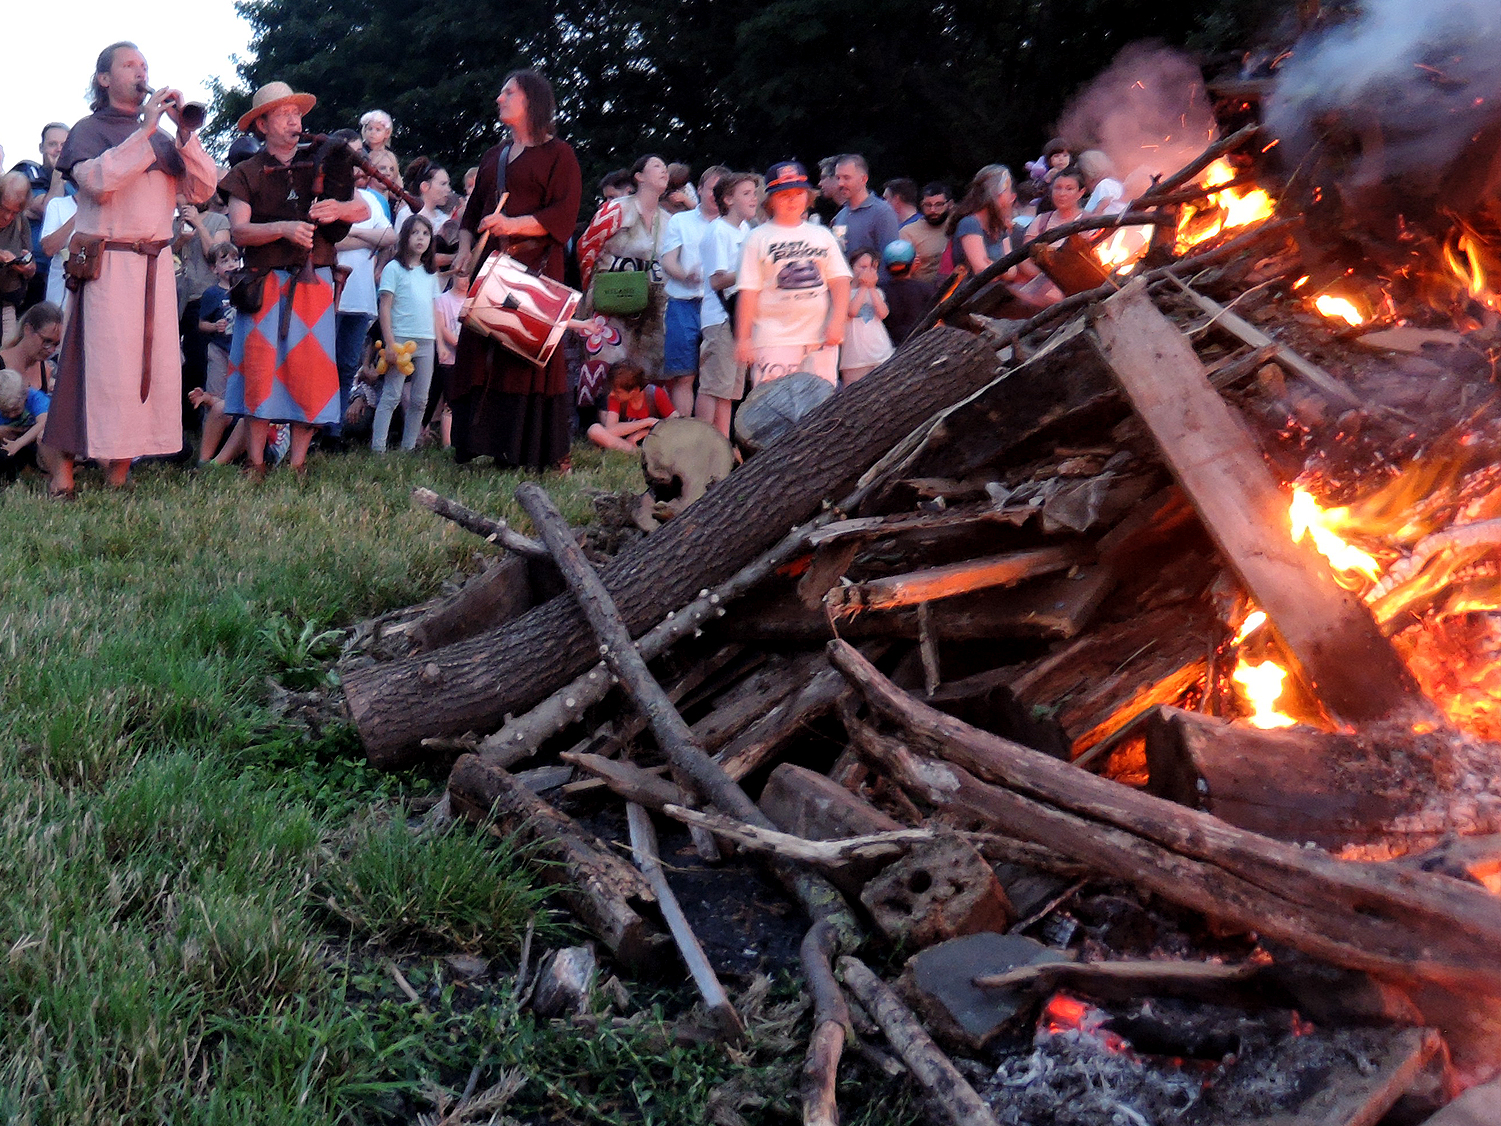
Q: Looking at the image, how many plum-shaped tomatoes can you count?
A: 0